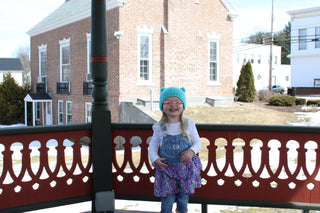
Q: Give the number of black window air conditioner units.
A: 3